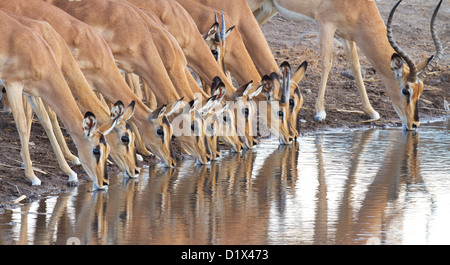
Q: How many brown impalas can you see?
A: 11